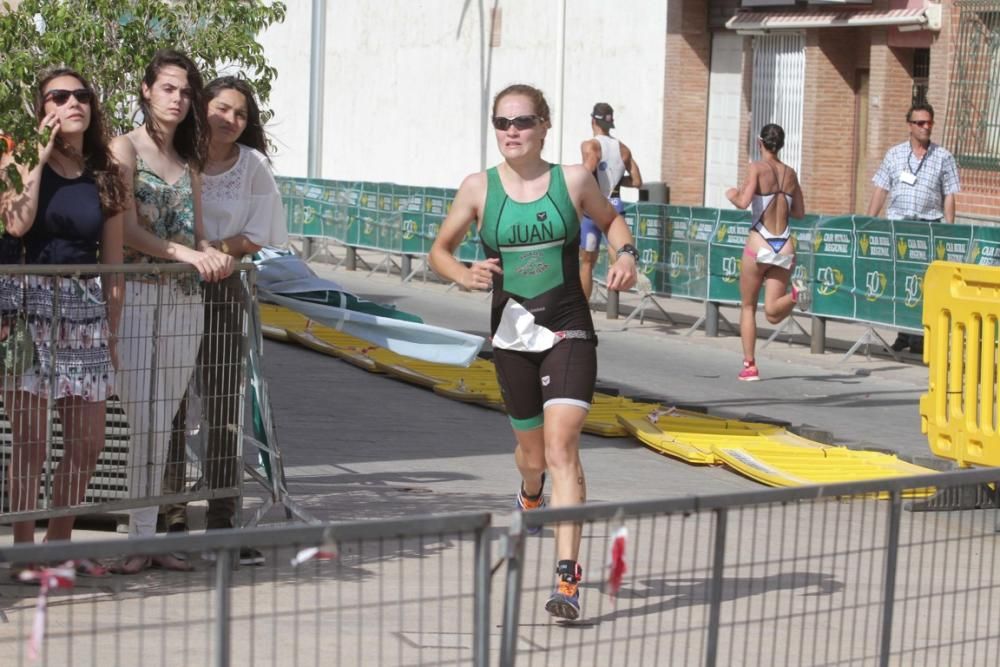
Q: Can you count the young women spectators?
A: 3